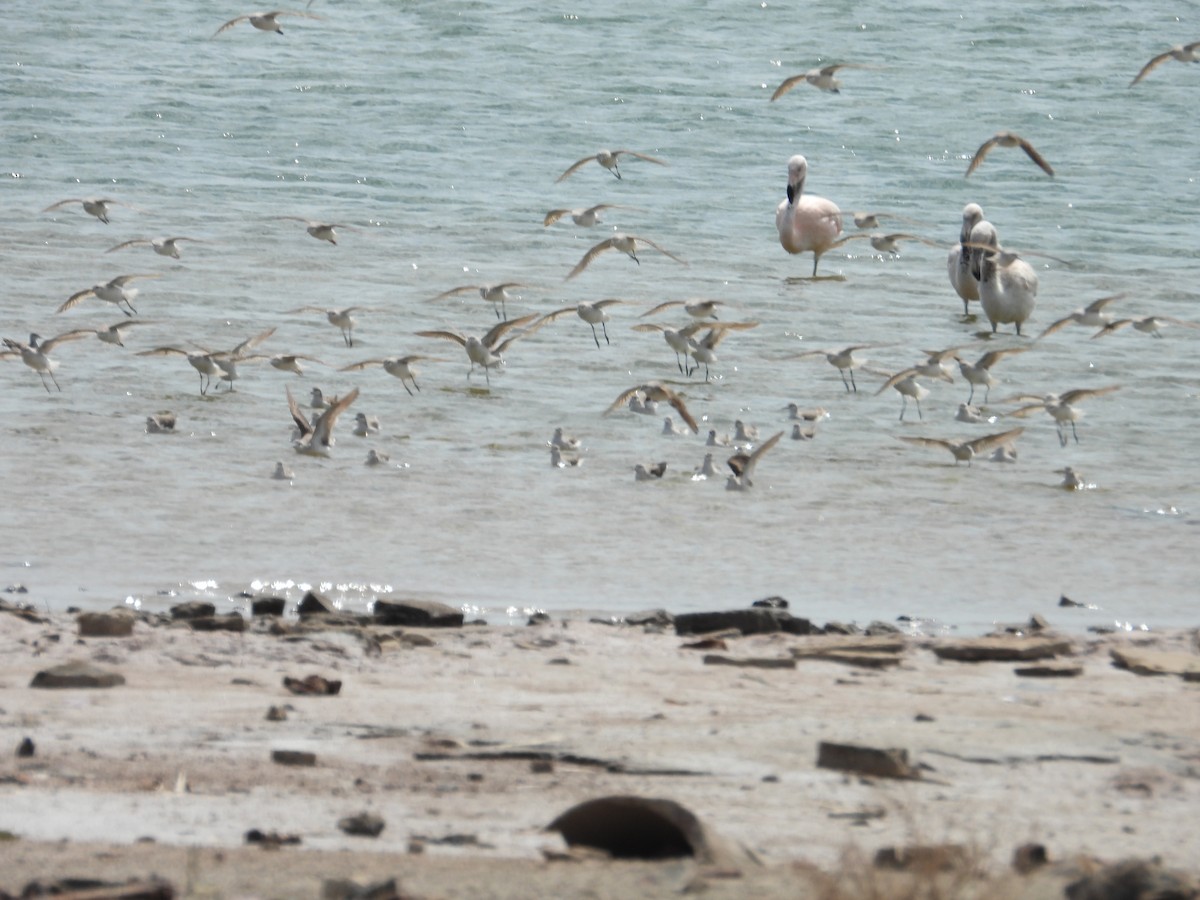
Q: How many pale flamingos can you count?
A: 3